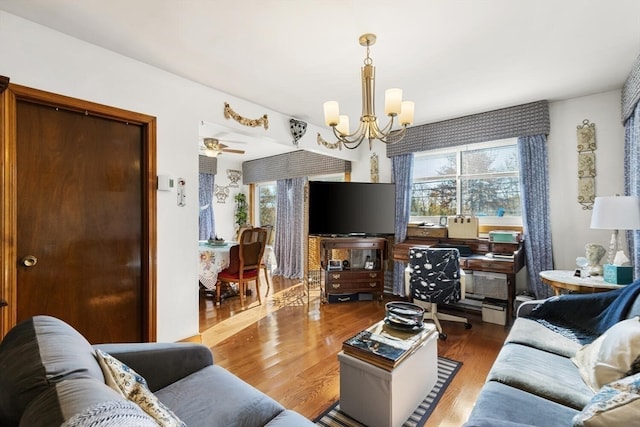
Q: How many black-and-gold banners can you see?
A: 2